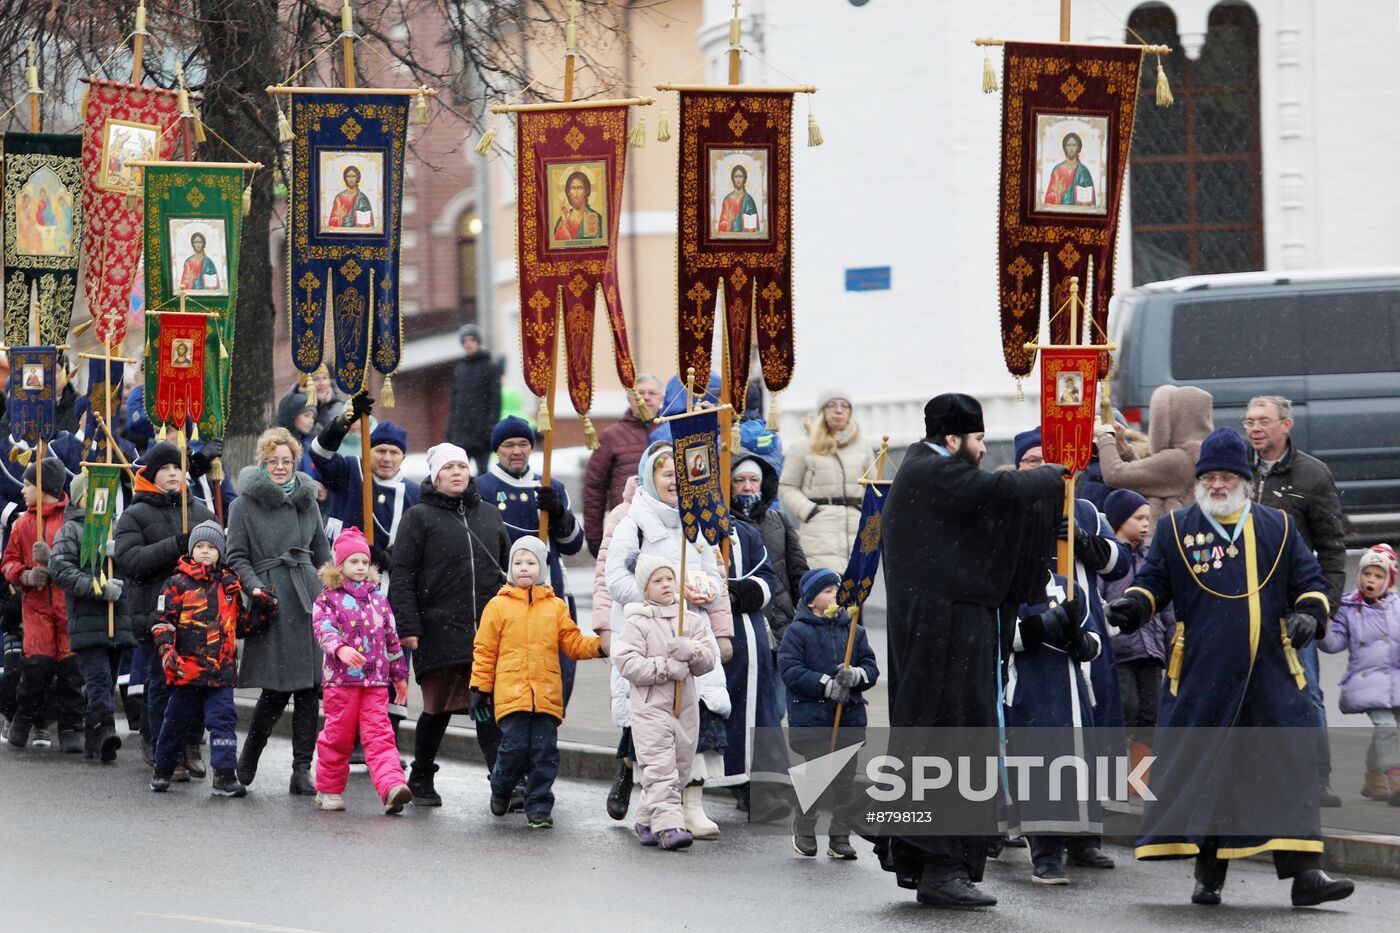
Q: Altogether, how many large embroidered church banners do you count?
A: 7